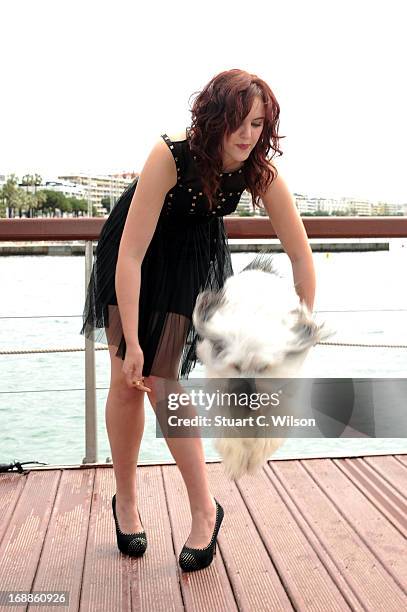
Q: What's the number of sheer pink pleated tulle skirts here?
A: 0